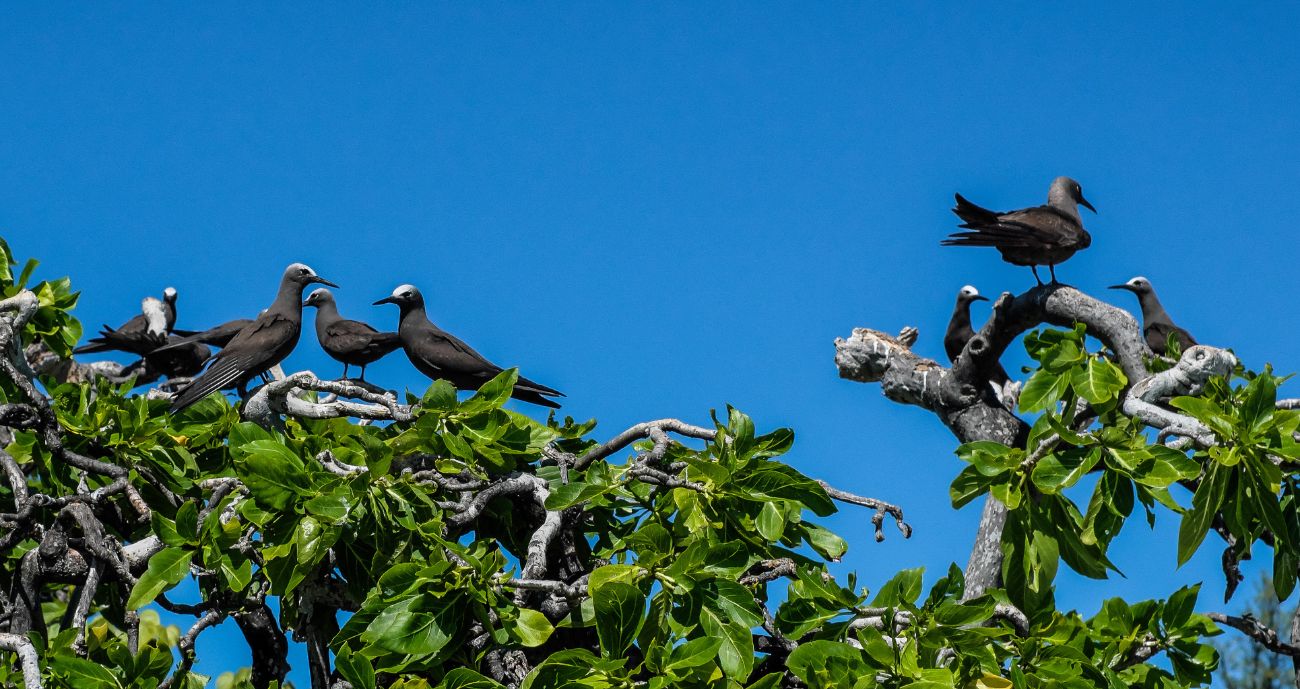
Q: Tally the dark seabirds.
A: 9